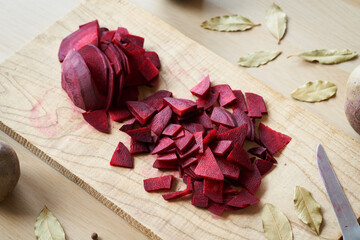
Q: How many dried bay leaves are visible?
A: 8